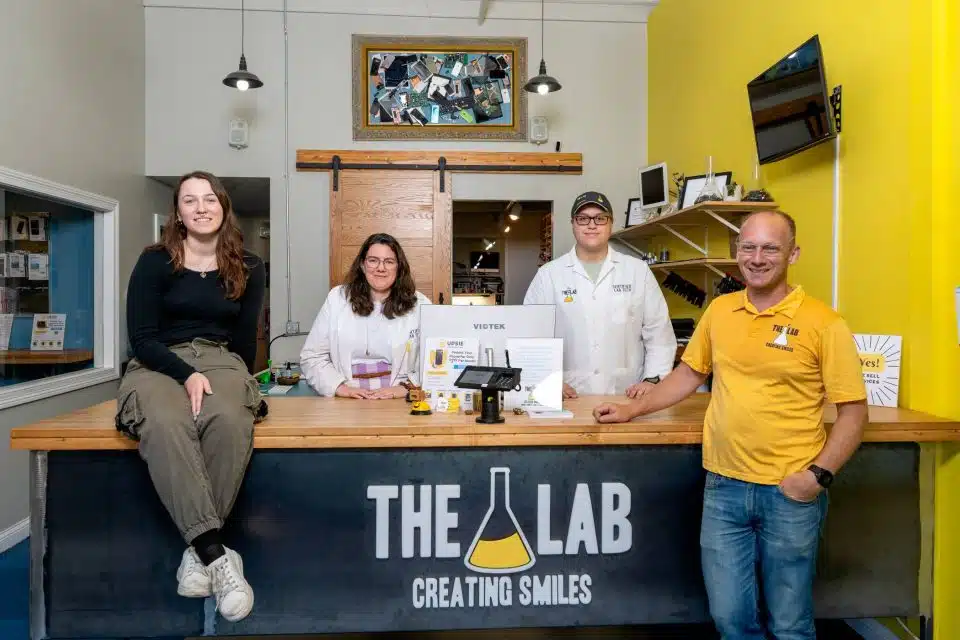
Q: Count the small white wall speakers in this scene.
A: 2